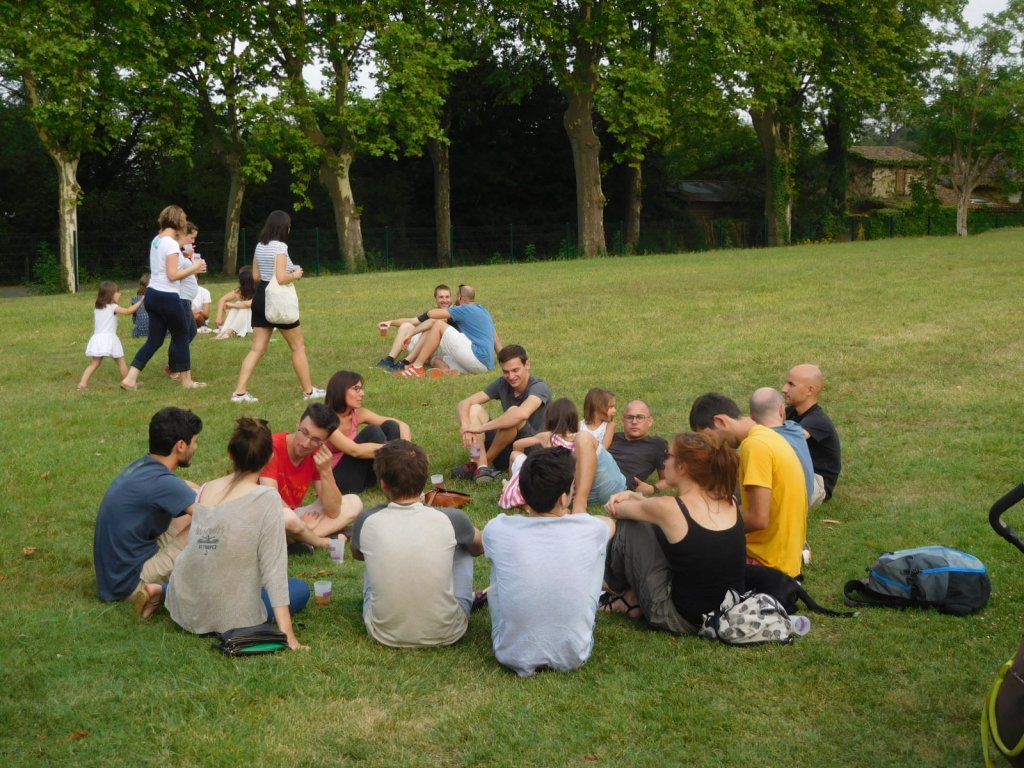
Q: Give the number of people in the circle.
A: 14